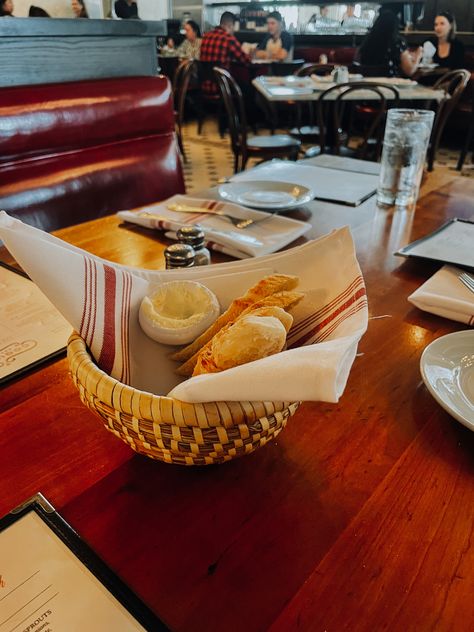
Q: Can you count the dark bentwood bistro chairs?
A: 5